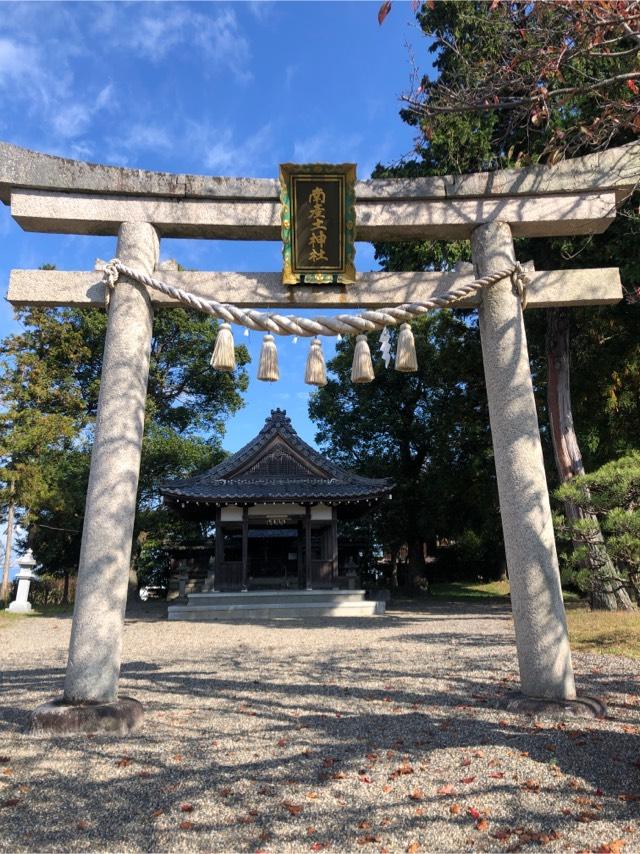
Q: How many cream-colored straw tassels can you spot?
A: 5